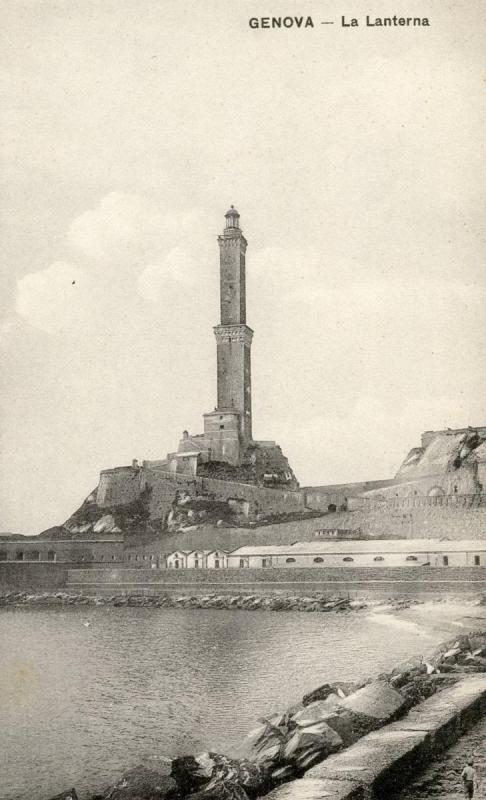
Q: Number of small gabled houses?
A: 3